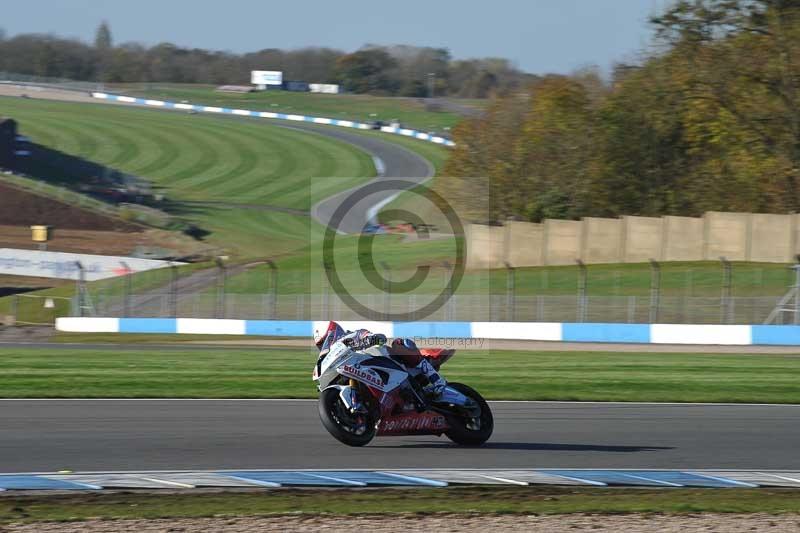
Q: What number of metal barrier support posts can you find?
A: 13